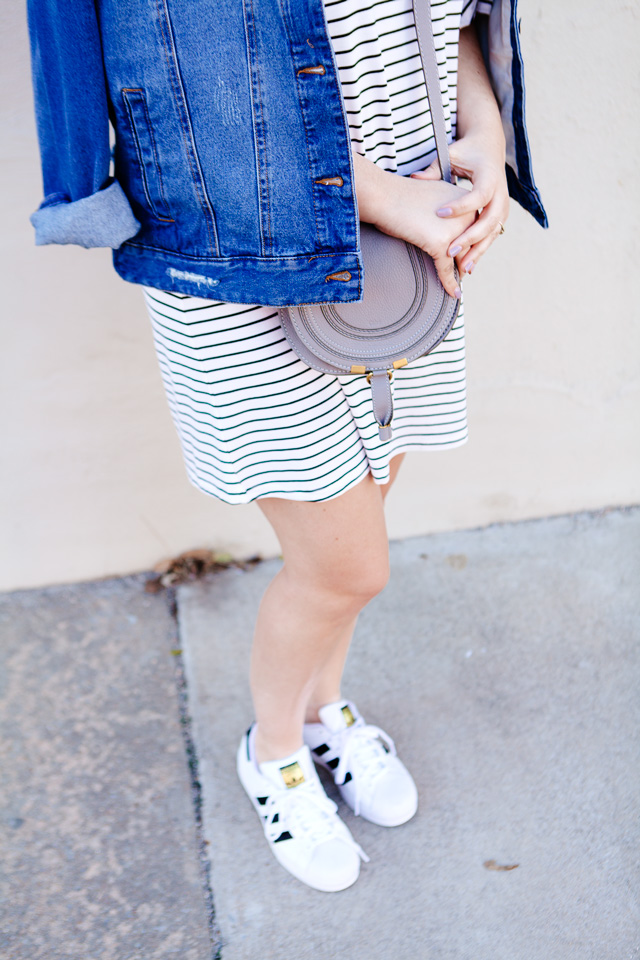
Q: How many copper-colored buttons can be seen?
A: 3